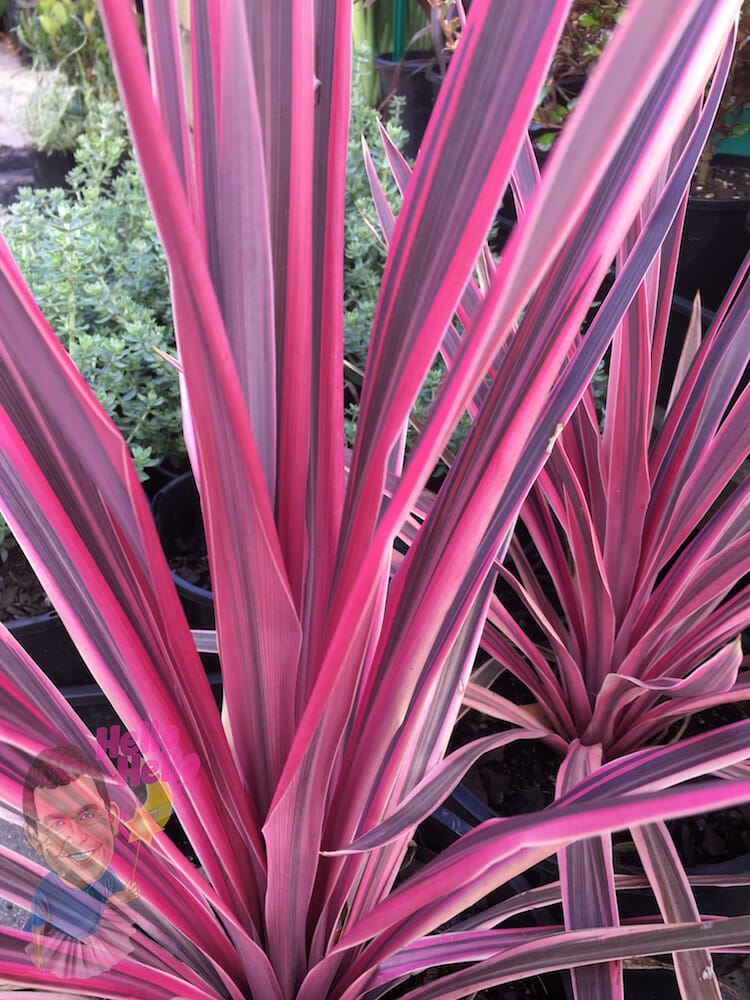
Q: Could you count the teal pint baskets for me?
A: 0